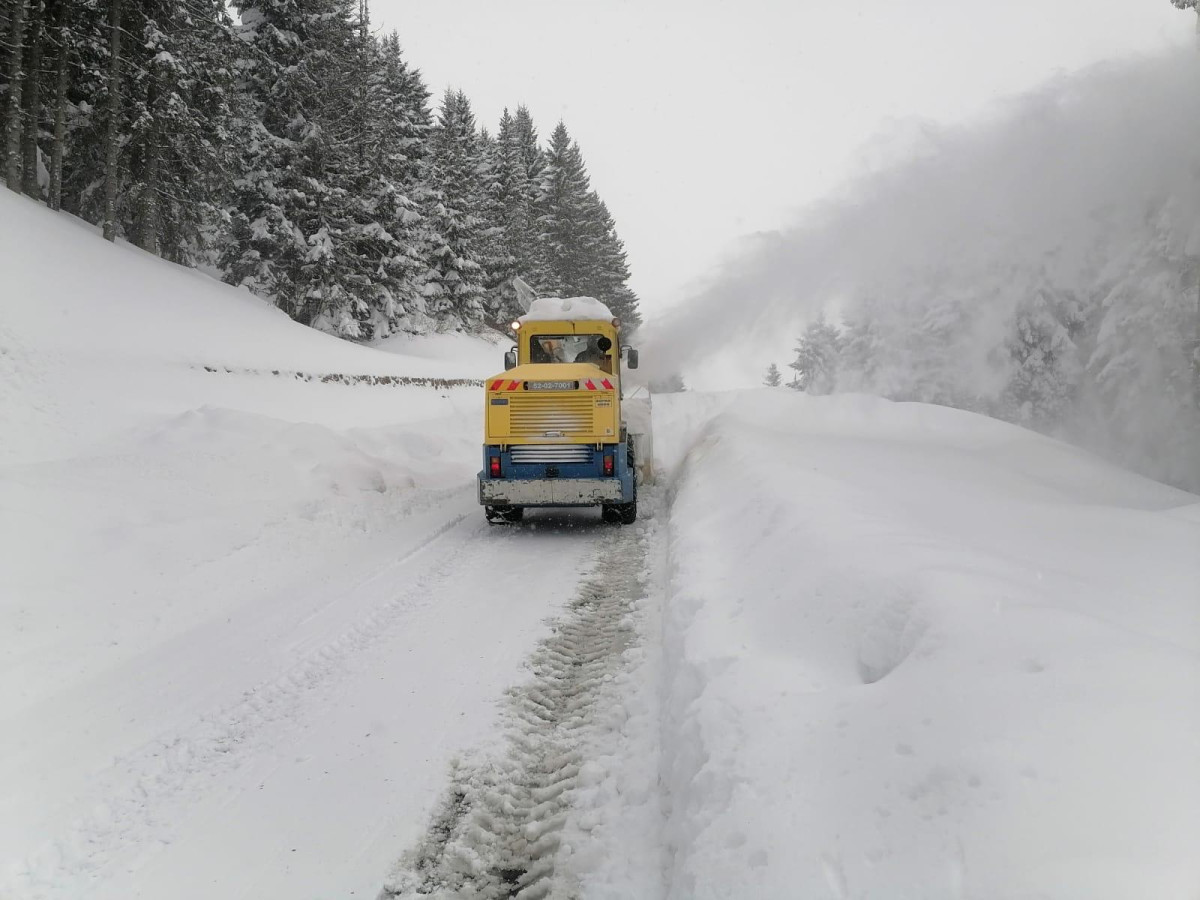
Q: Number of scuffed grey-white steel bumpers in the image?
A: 1